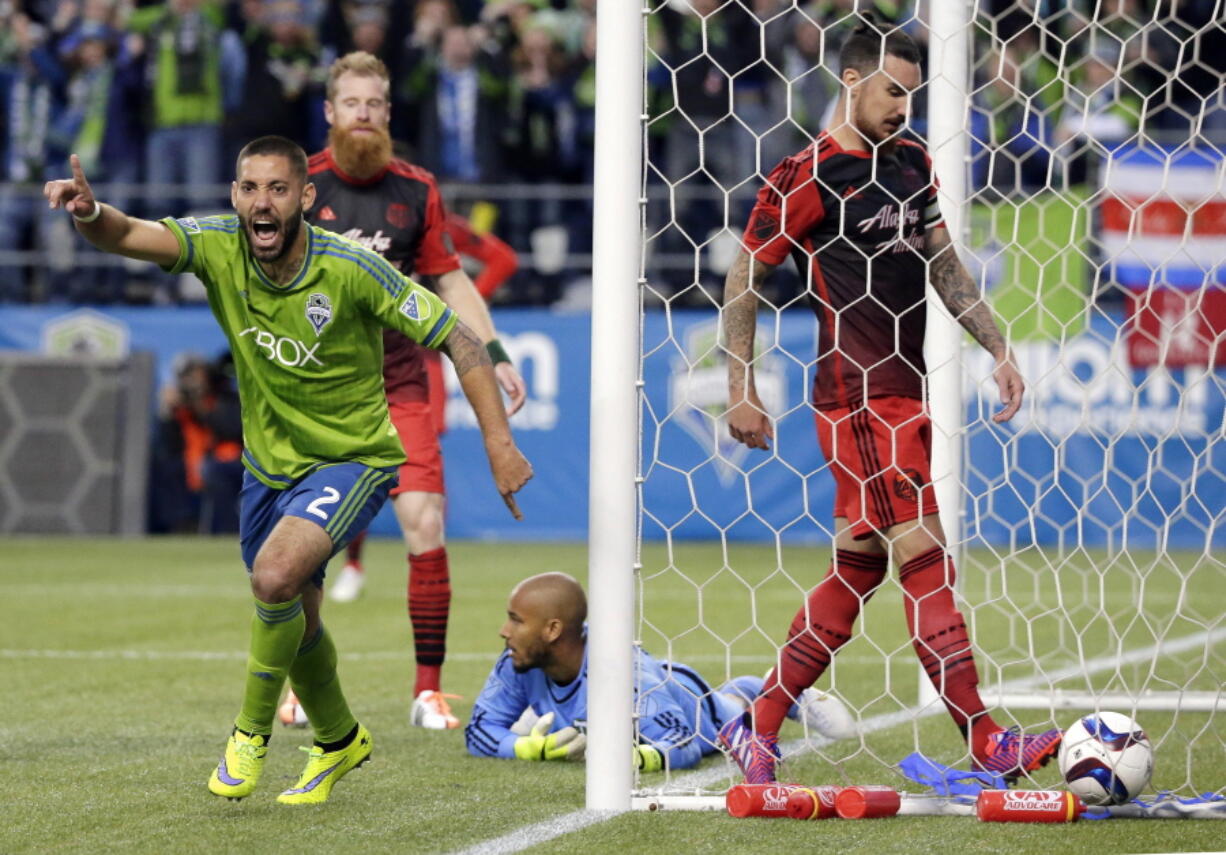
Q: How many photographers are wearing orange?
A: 1